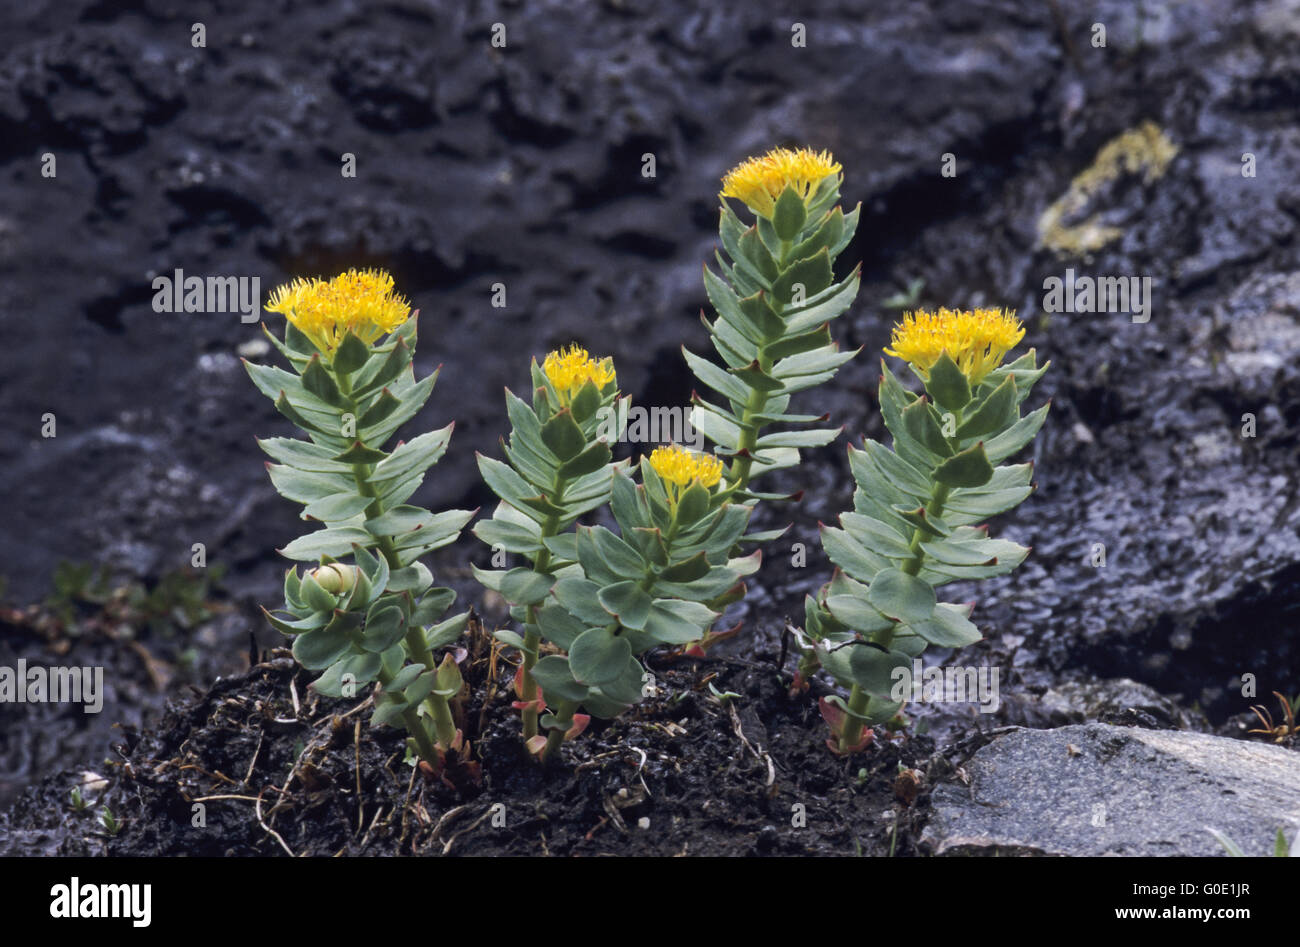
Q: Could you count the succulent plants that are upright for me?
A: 5